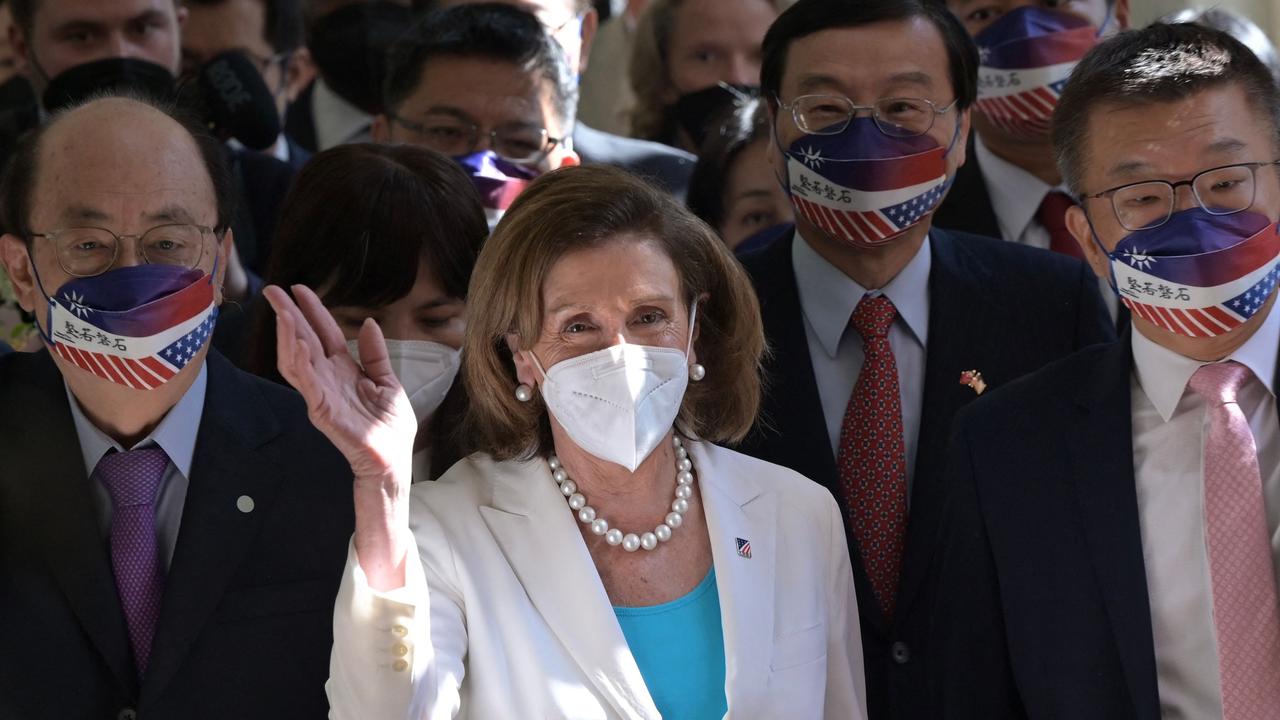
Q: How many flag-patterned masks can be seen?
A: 5